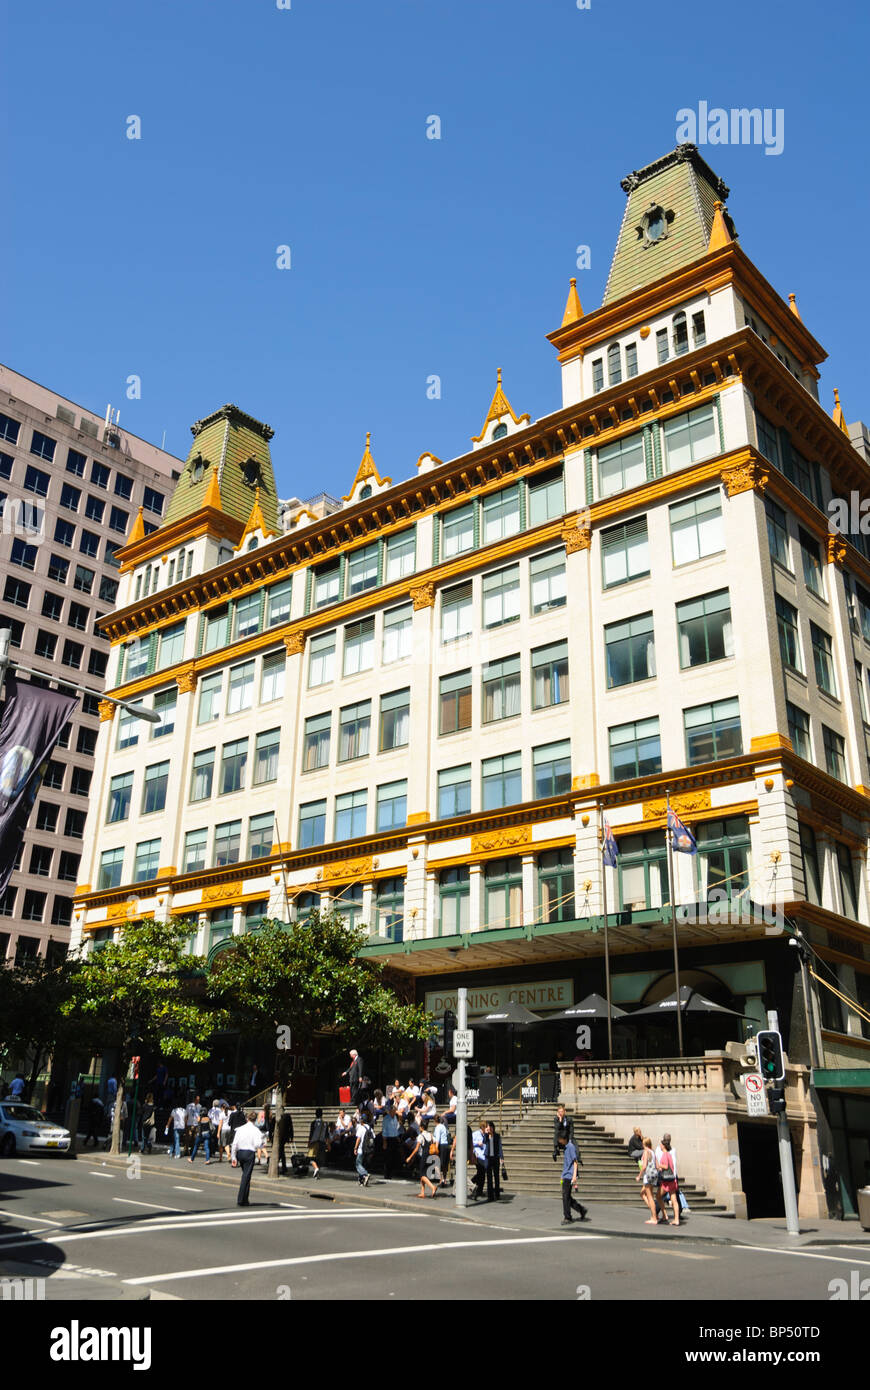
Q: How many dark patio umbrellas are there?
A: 3